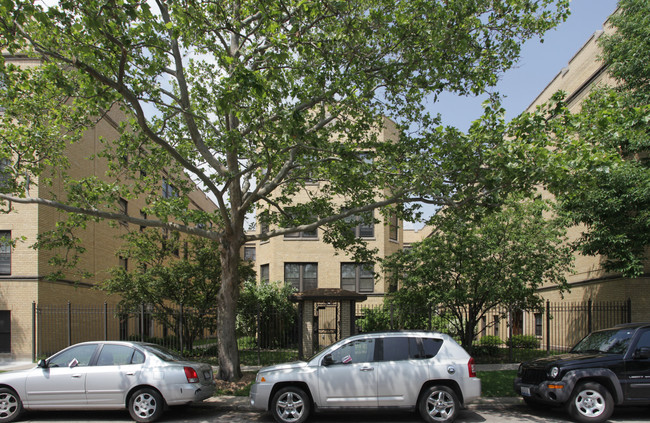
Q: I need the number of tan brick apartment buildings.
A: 3